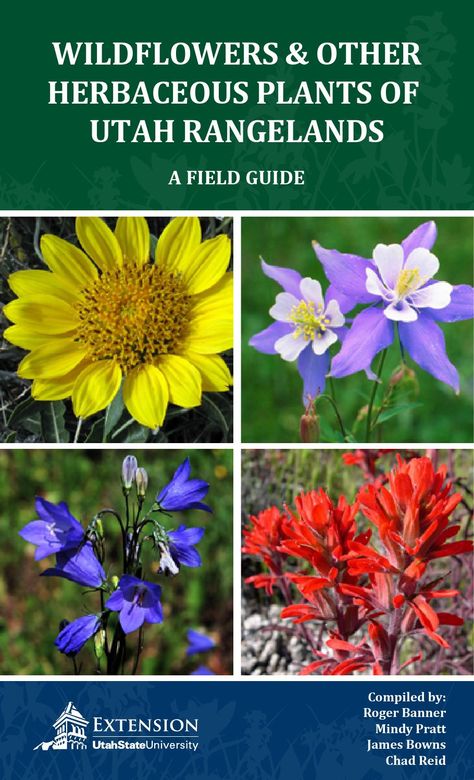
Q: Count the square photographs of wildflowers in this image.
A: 4